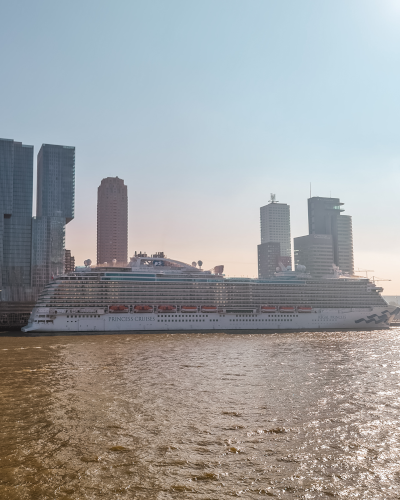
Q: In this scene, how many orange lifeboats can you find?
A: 8